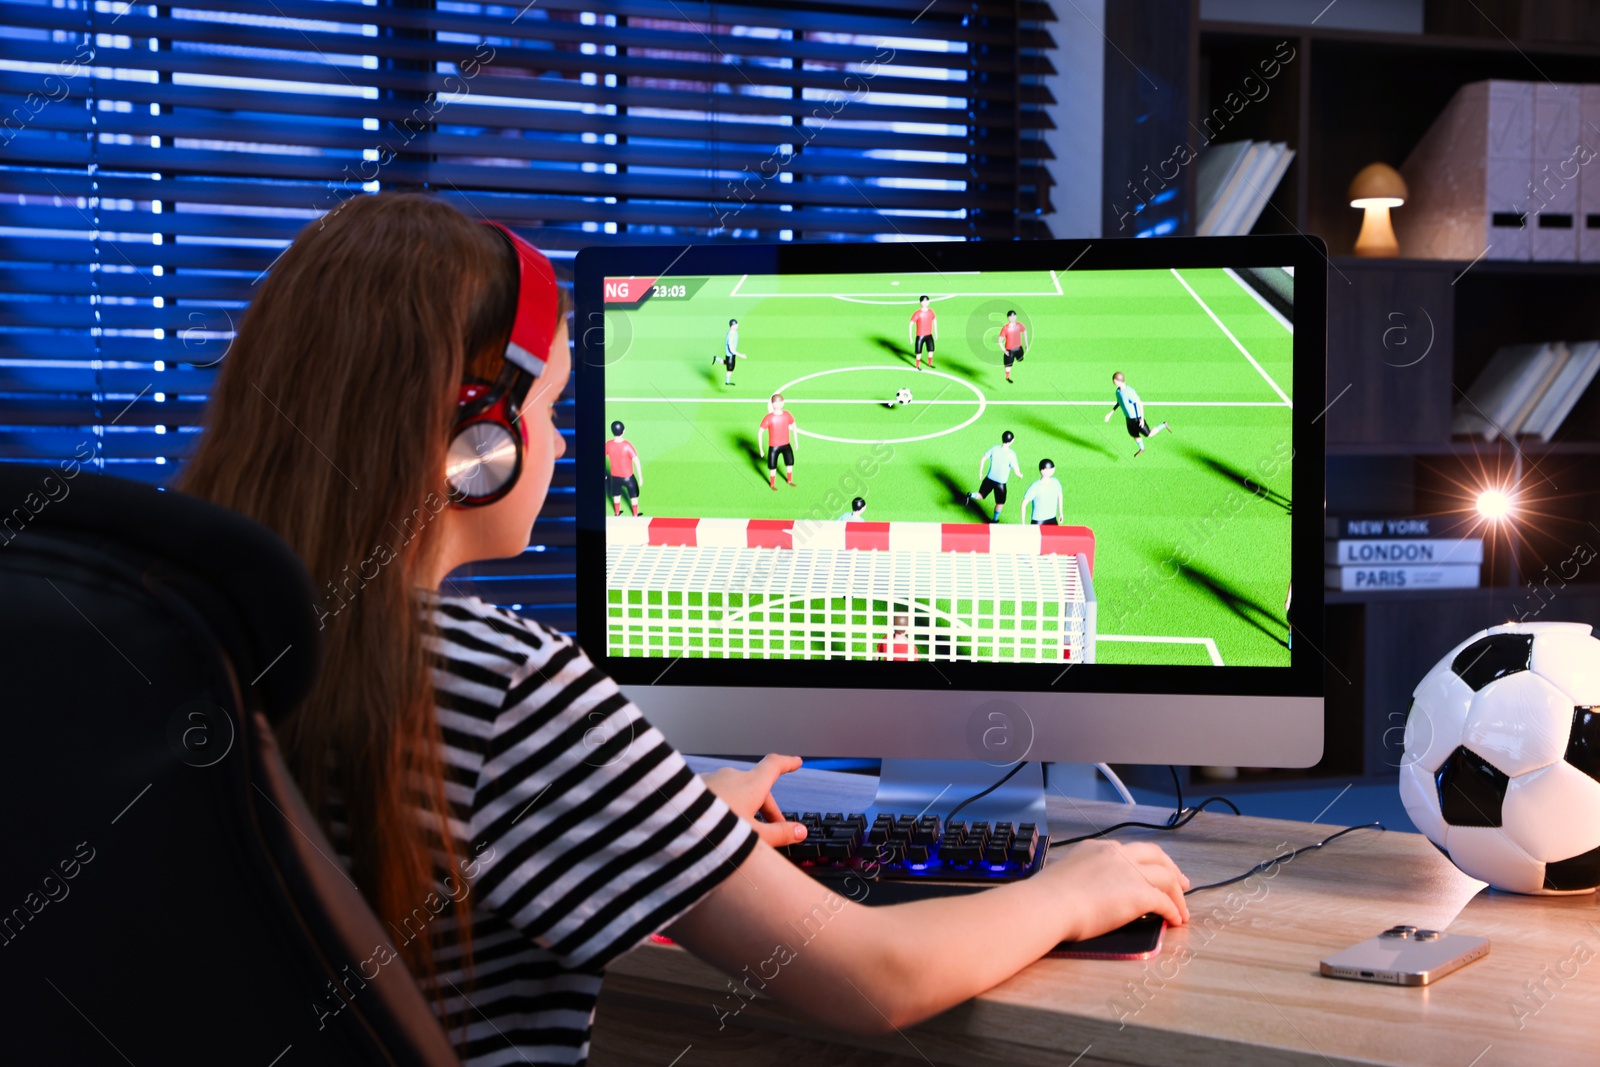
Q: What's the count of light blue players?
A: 5